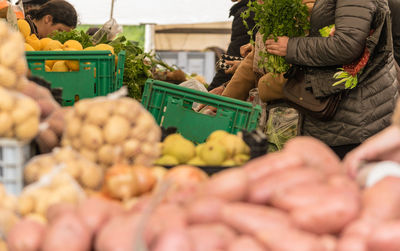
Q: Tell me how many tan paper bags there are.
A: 0